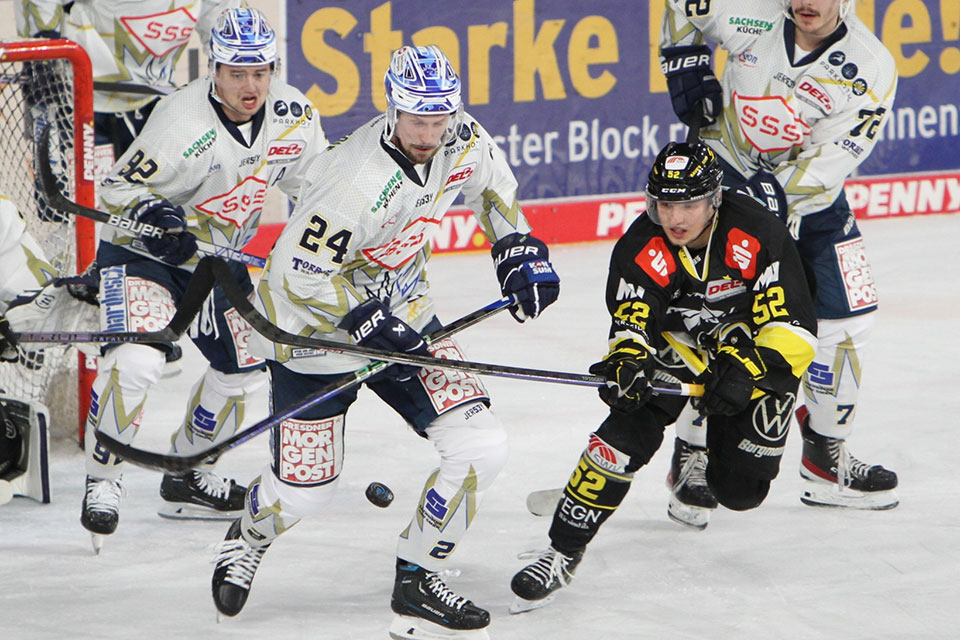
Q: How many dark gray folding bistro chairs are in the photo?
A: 0